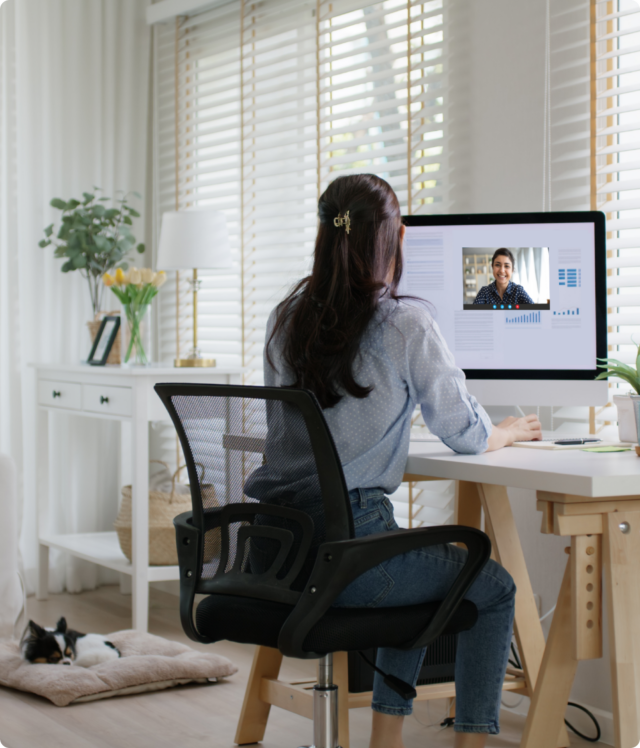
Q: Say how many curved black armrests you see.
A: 2